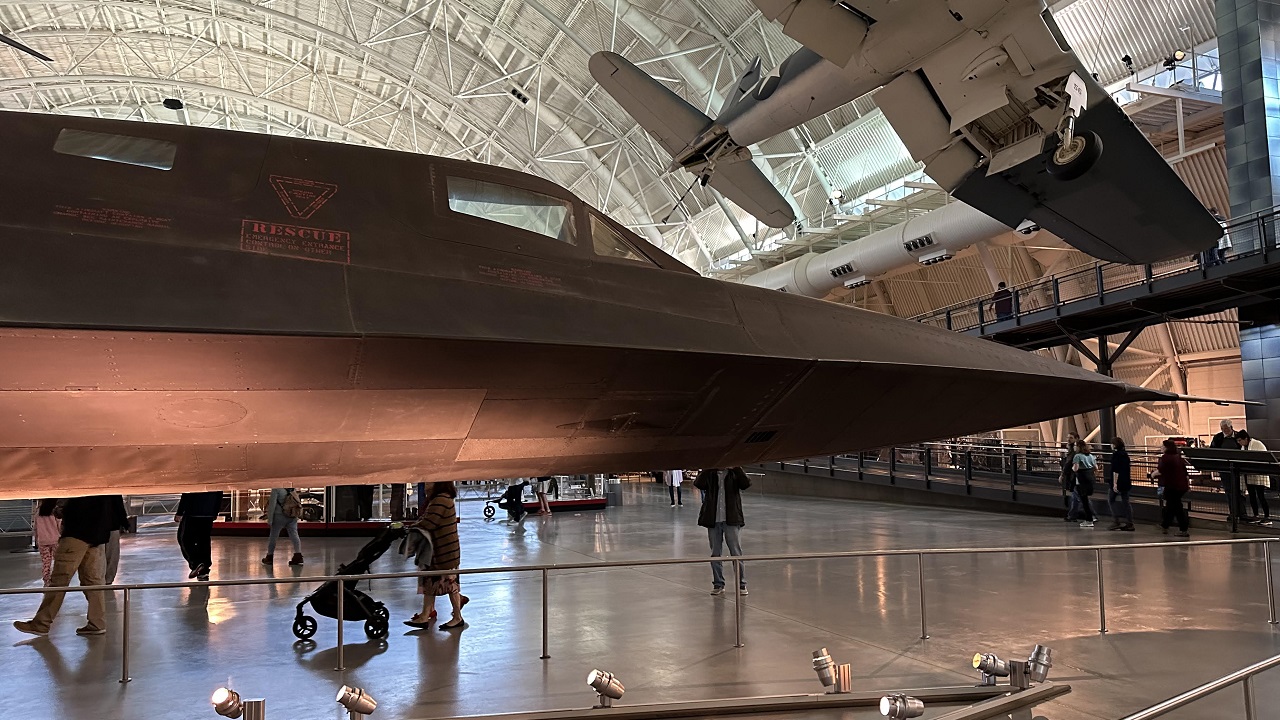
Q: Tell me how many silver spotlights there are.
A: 7